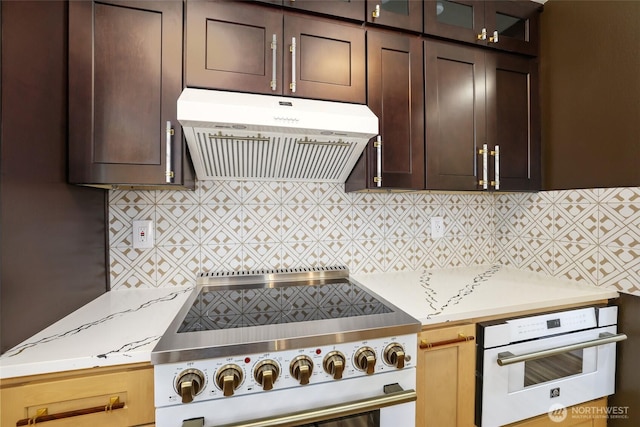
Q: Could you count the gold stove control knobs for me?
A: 7